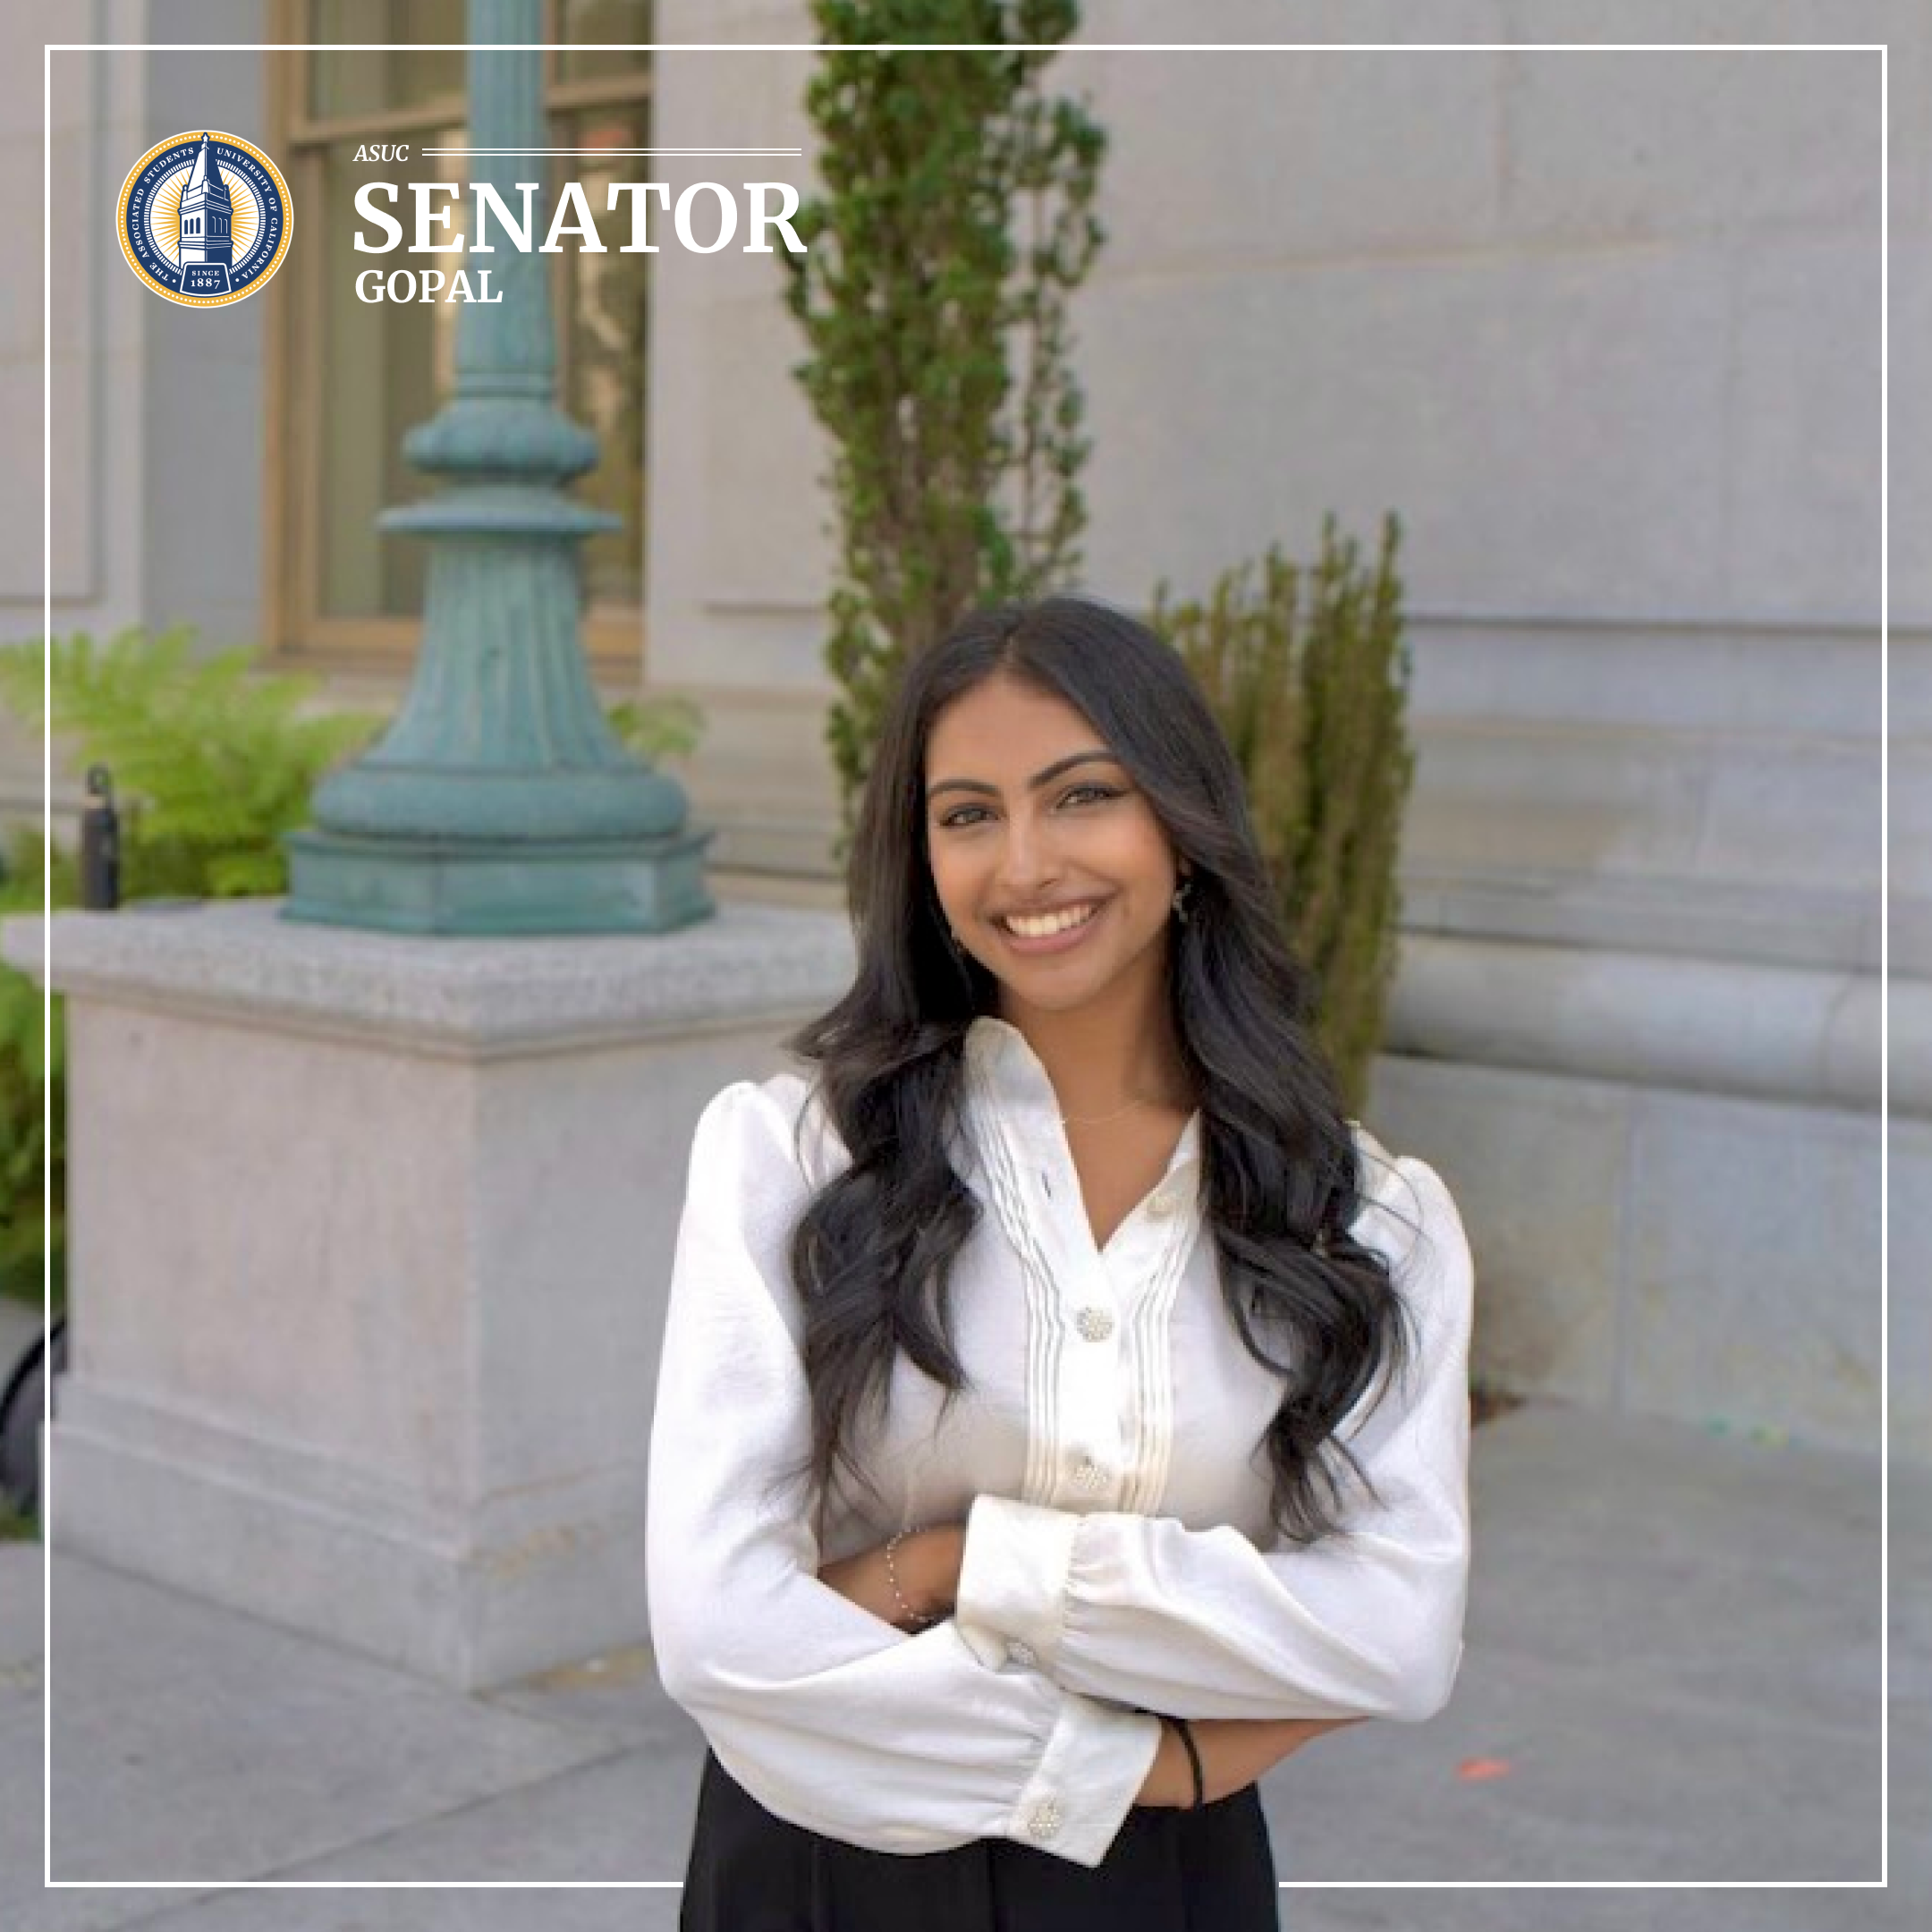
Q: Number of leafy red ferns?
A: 0